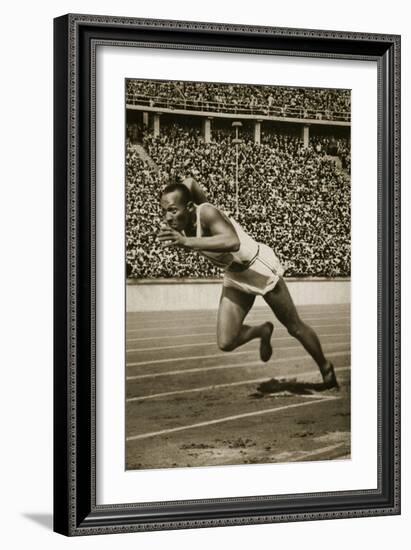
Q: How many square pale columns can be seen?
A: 5